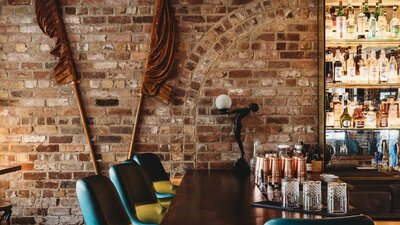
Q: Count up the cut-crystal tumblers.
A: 3